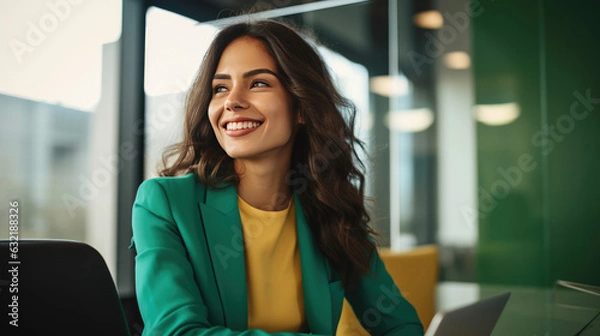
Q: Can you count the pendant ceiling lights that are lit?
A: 5